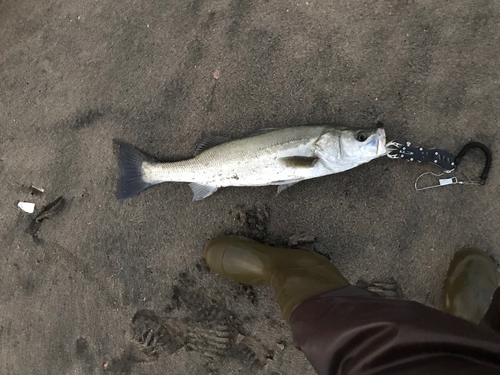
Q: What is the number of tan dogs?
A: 0